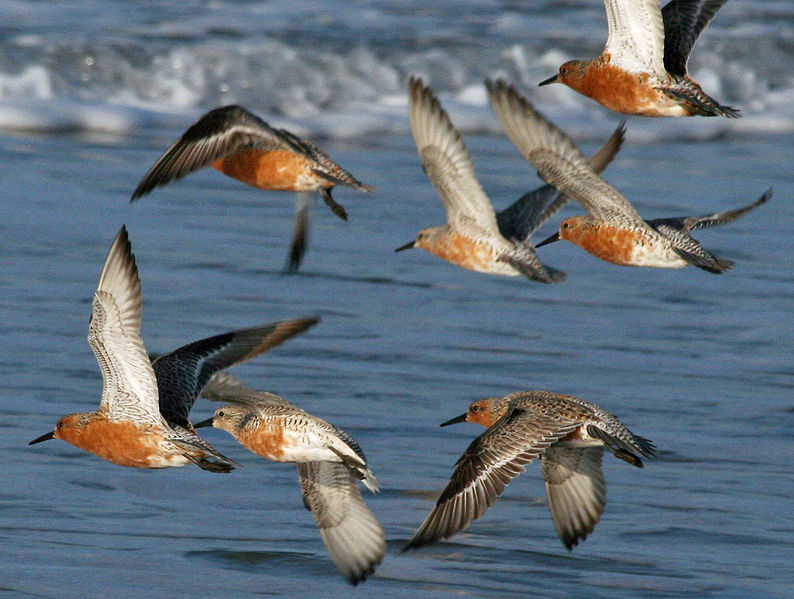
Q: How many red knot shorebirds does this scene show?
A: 7